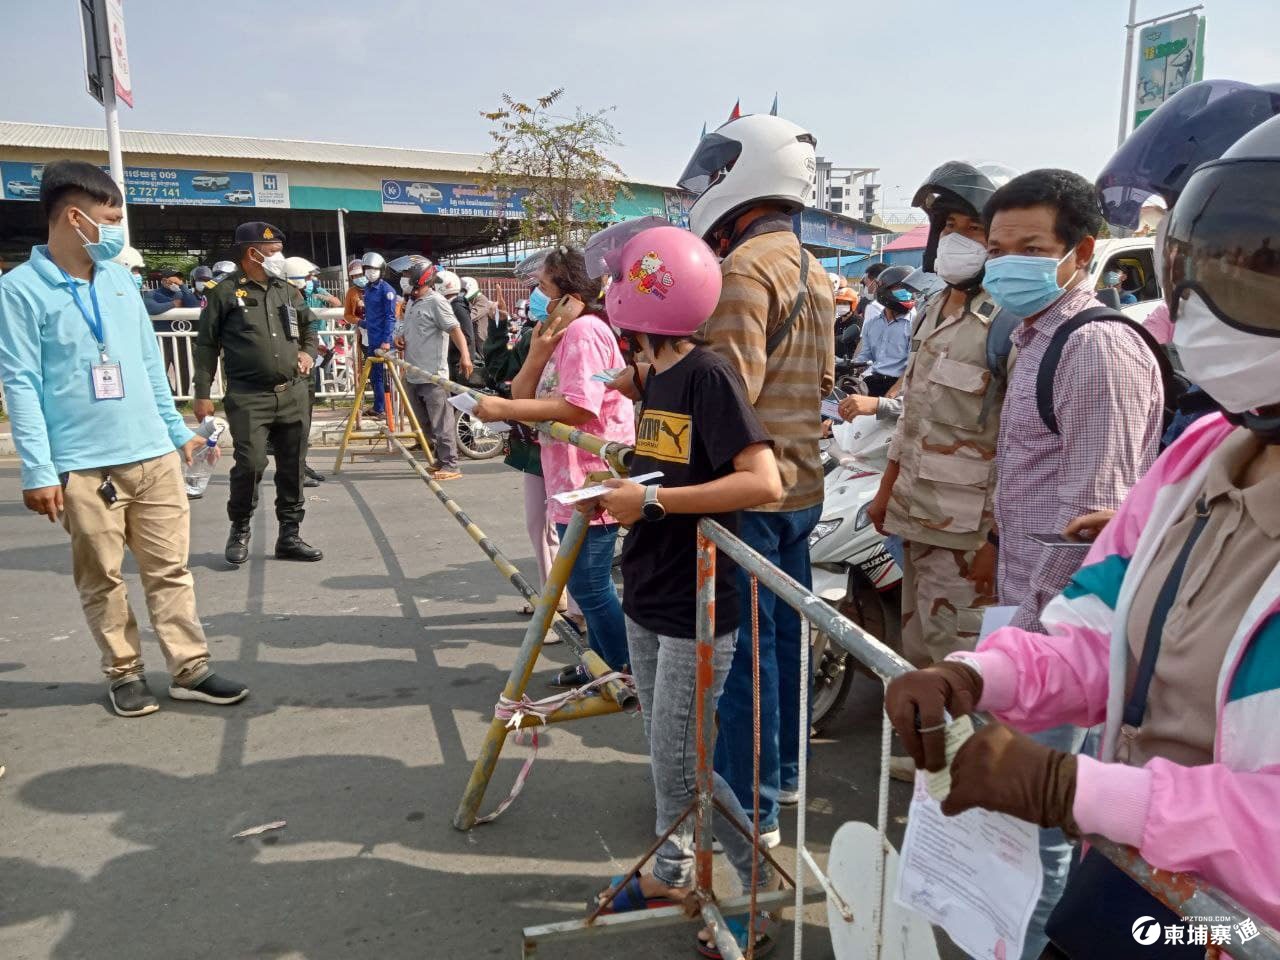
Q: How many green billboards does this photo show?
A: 1